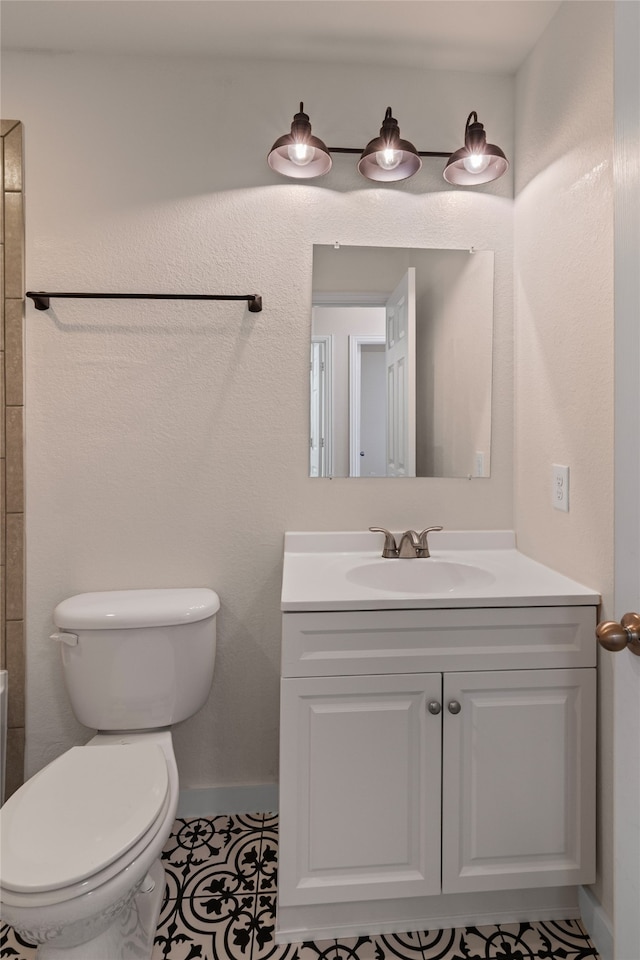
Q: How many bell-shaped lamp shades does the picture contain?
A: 3